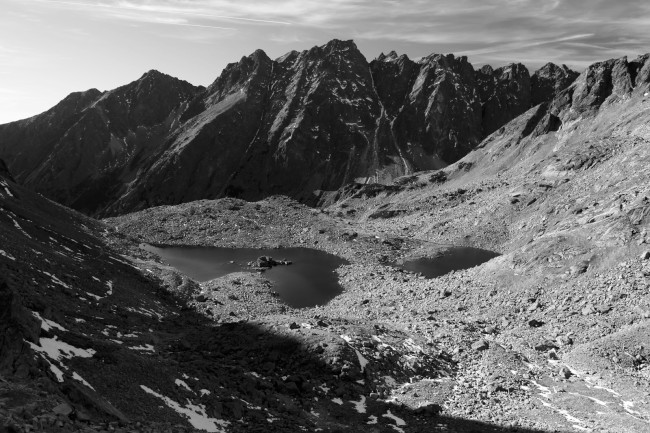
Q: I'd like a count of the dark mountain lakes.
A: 2